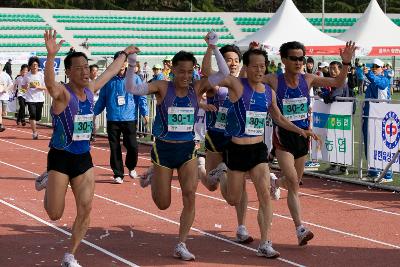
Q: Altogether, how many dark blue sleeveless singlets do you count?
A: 5